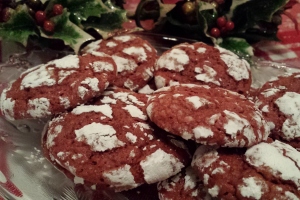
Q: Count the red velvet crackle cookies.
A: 8